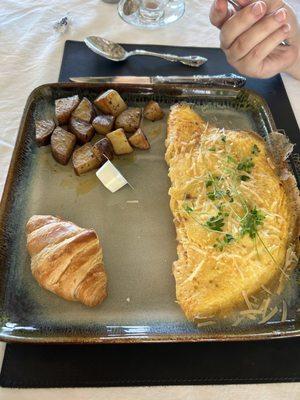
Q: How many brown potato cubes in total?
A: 13